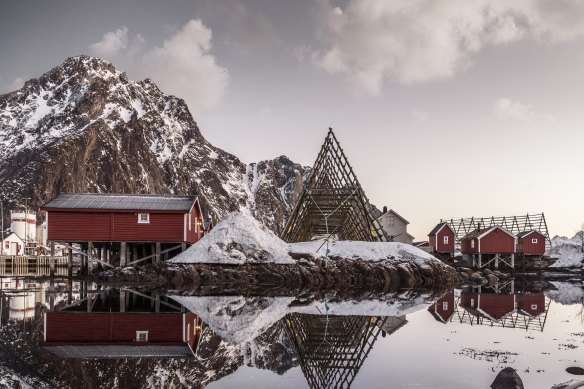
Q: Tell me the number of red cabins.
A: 4